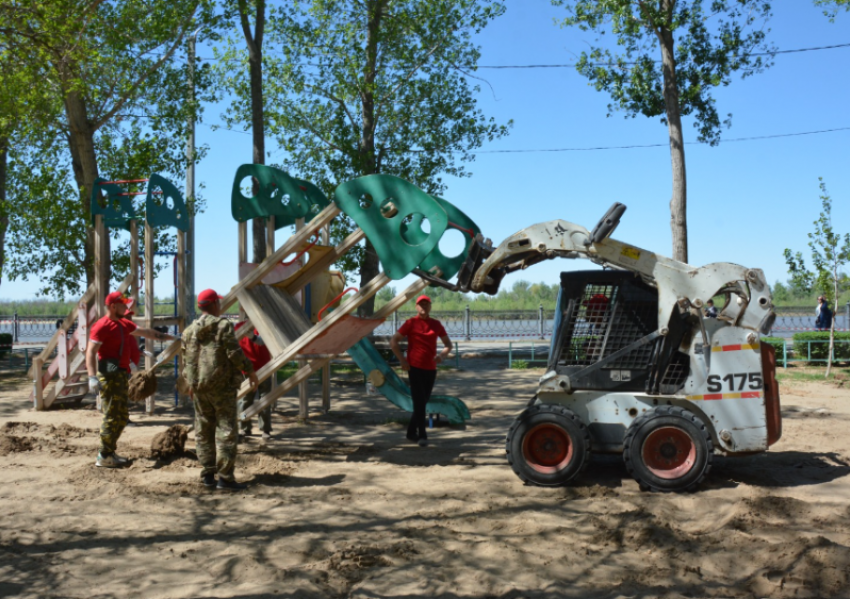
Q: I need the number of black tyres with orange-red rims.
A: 2